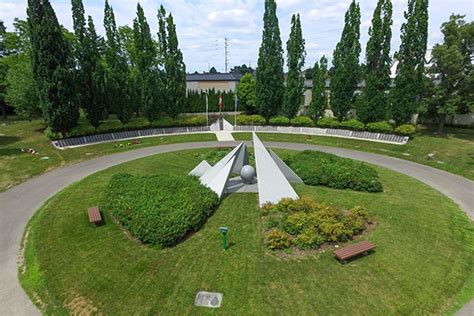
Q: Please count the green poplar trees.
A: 11